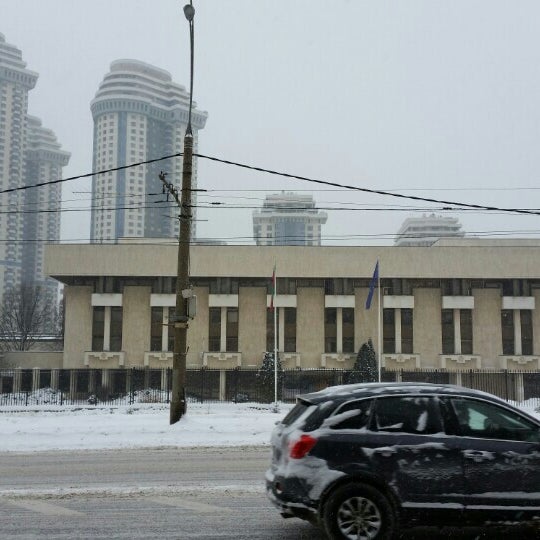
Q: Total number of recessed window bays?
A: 8